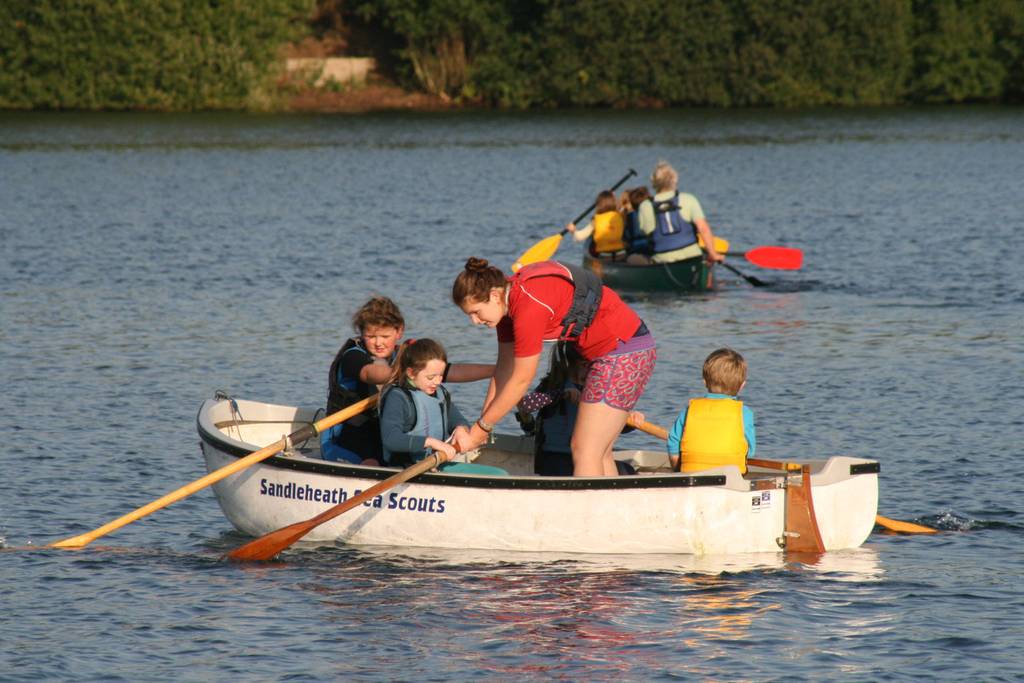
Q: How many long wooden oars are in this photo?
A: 3